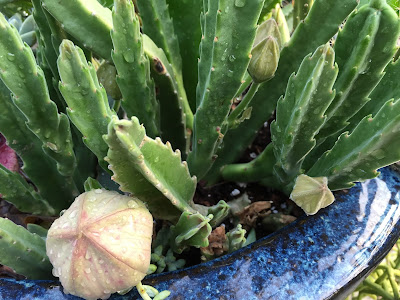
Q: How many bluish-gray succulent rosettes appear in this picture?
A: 1